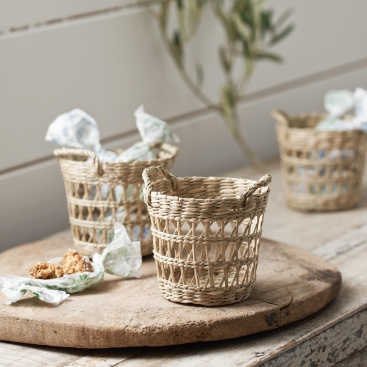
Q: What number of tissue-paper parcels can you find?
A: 5